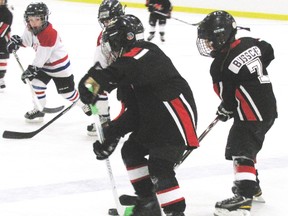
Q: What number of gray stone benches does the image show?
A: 0